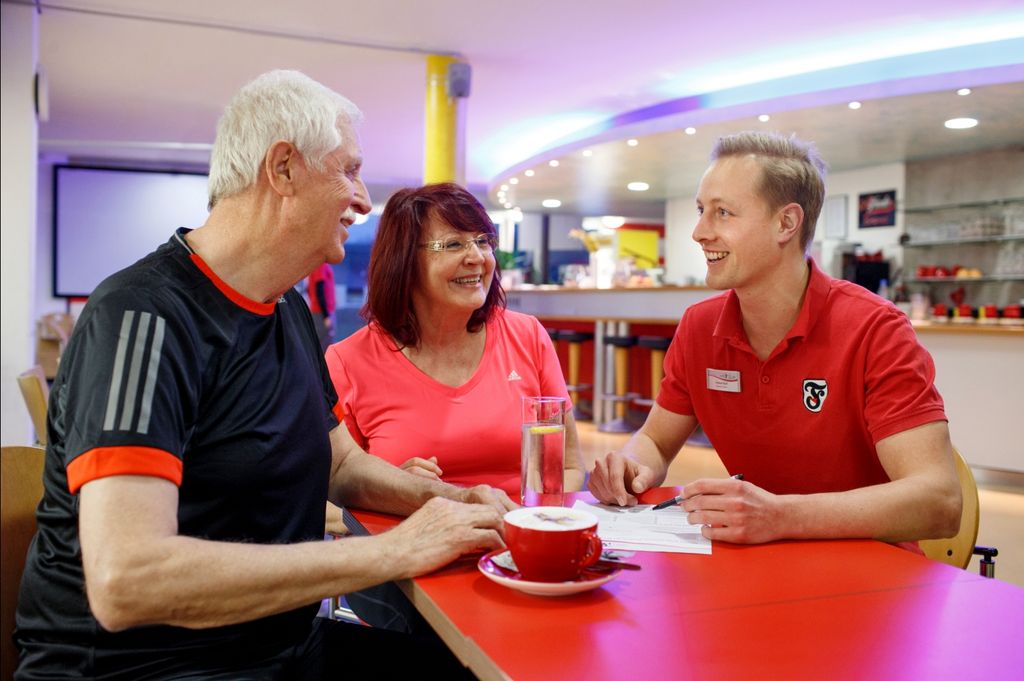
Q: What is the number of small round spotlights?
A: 14